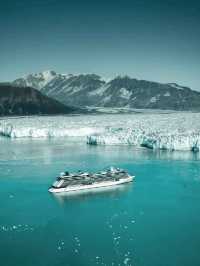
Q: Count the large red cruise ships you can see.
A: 0